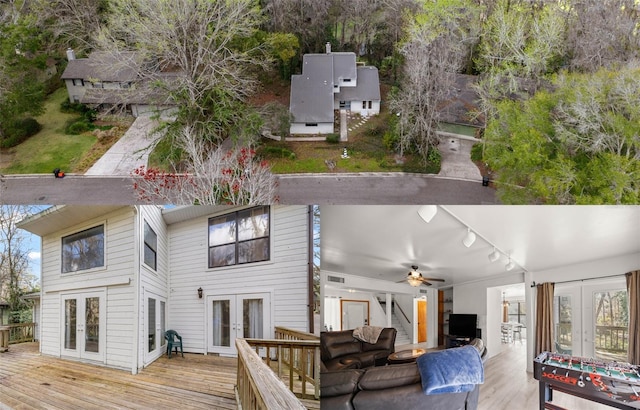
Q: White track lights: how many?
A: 4